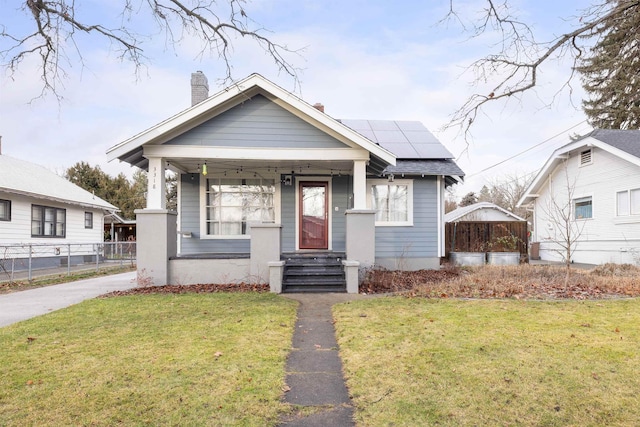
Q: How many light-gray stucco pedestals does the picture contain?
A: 5